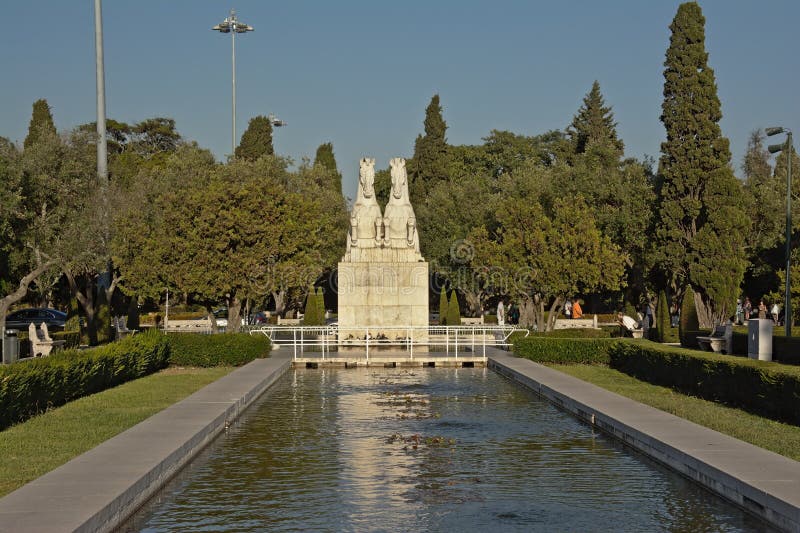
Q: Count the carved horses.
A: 2